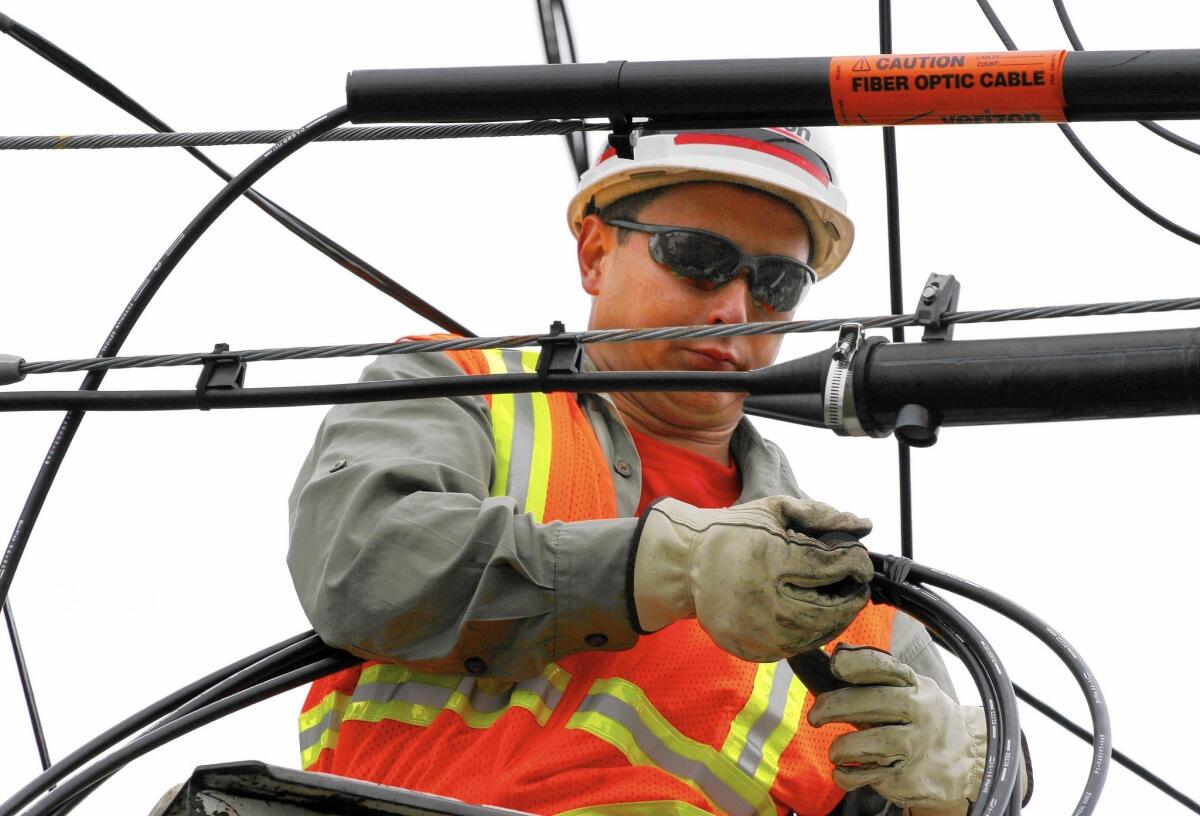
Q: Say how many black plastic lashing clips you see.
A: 2